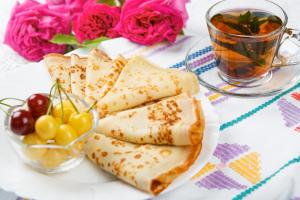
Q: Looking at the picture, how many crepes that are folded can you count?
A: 6